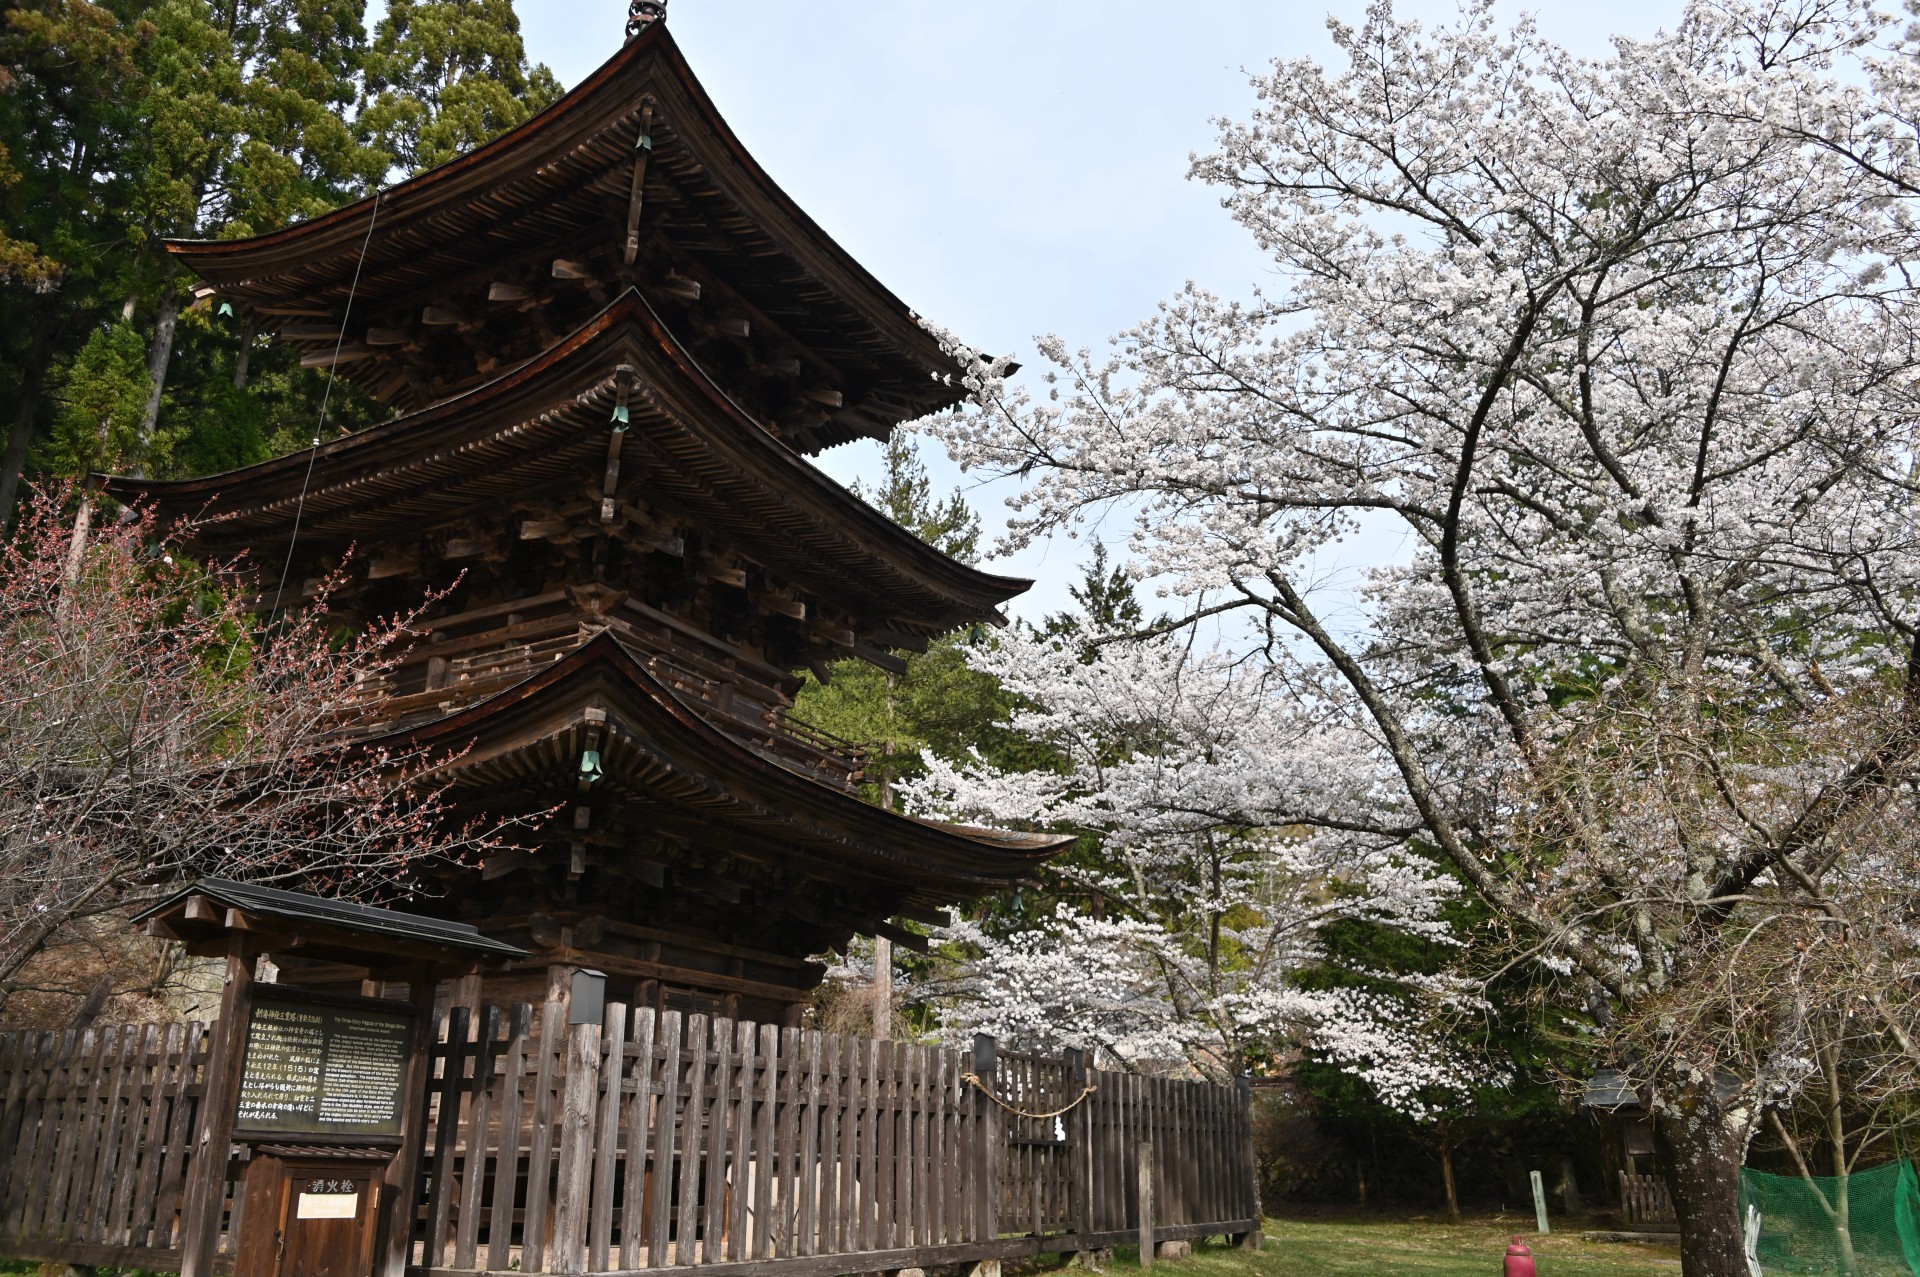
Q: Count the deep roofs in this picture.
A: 3